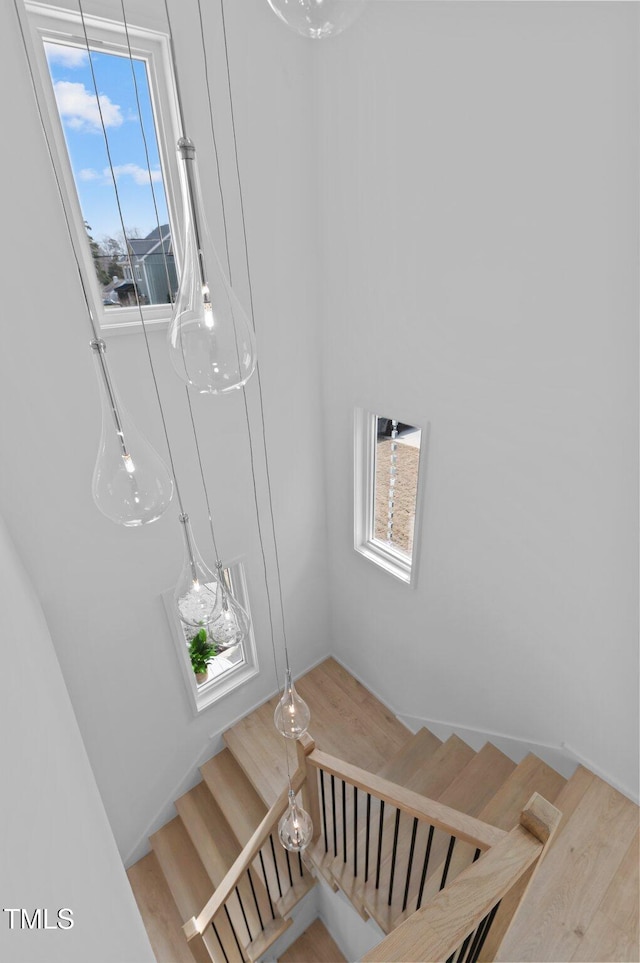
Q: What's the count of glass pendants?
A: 7